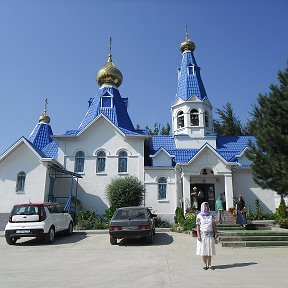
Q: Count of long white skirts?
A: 1